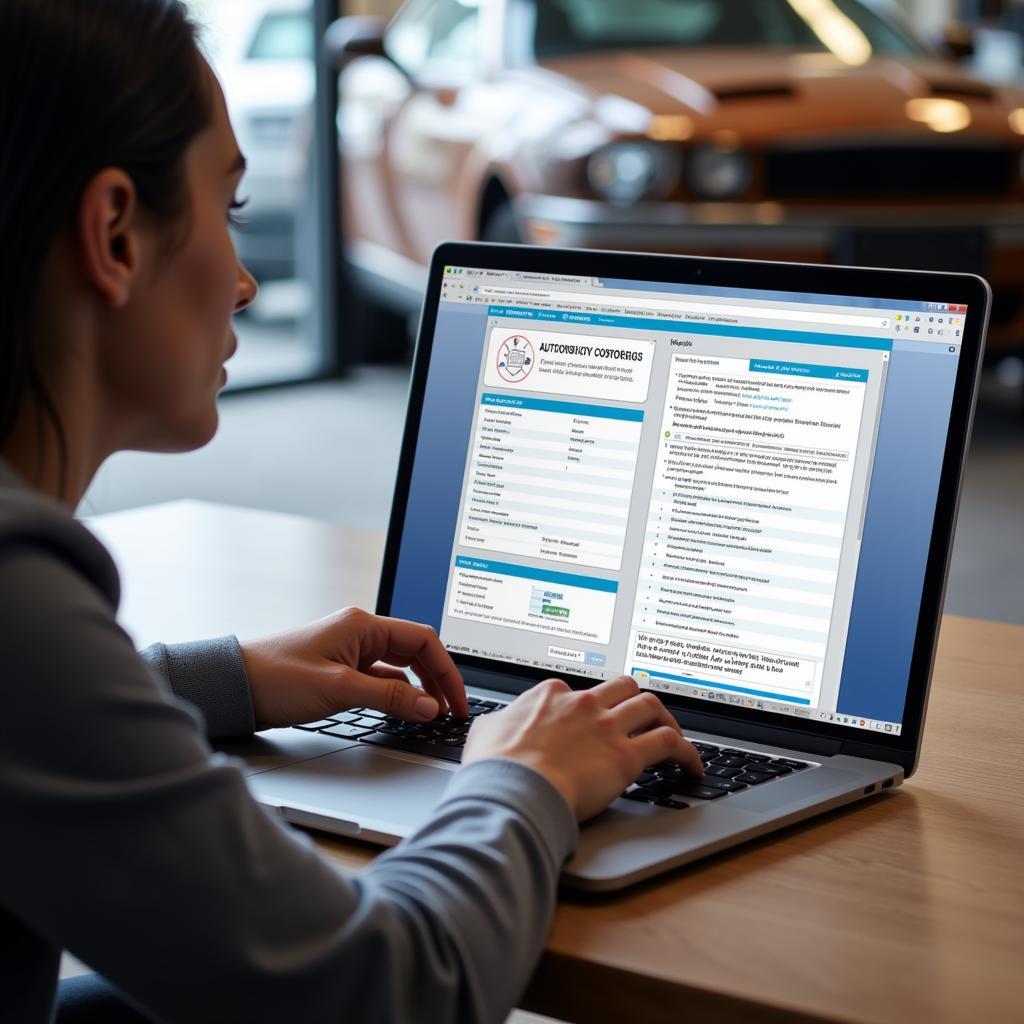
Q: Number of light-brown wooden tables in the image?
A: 1